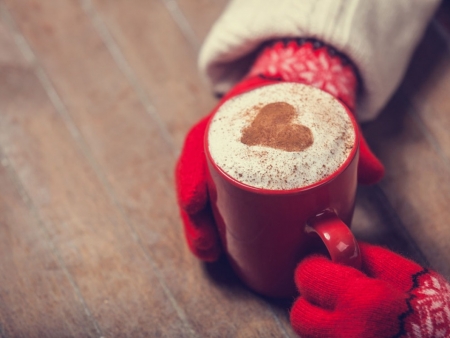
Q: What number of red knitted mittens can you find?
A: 2